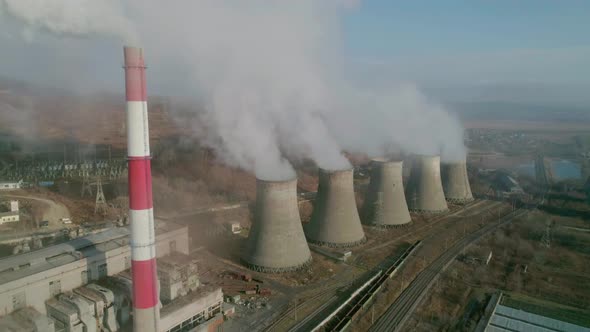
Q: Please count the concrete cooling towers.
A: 5